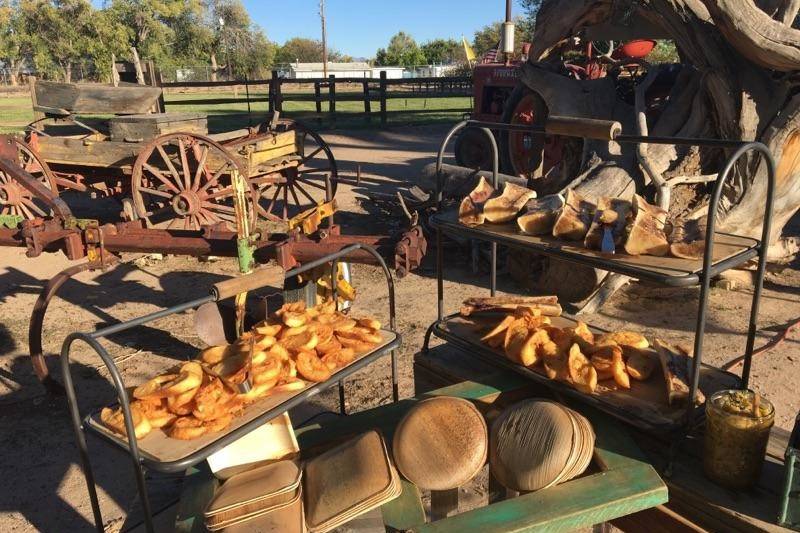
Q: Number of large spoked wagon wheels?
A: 3